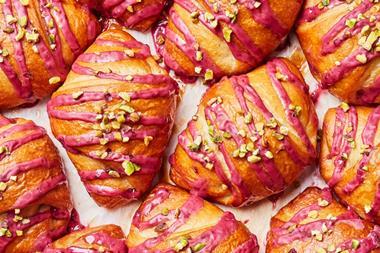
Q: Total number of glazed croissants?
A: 11